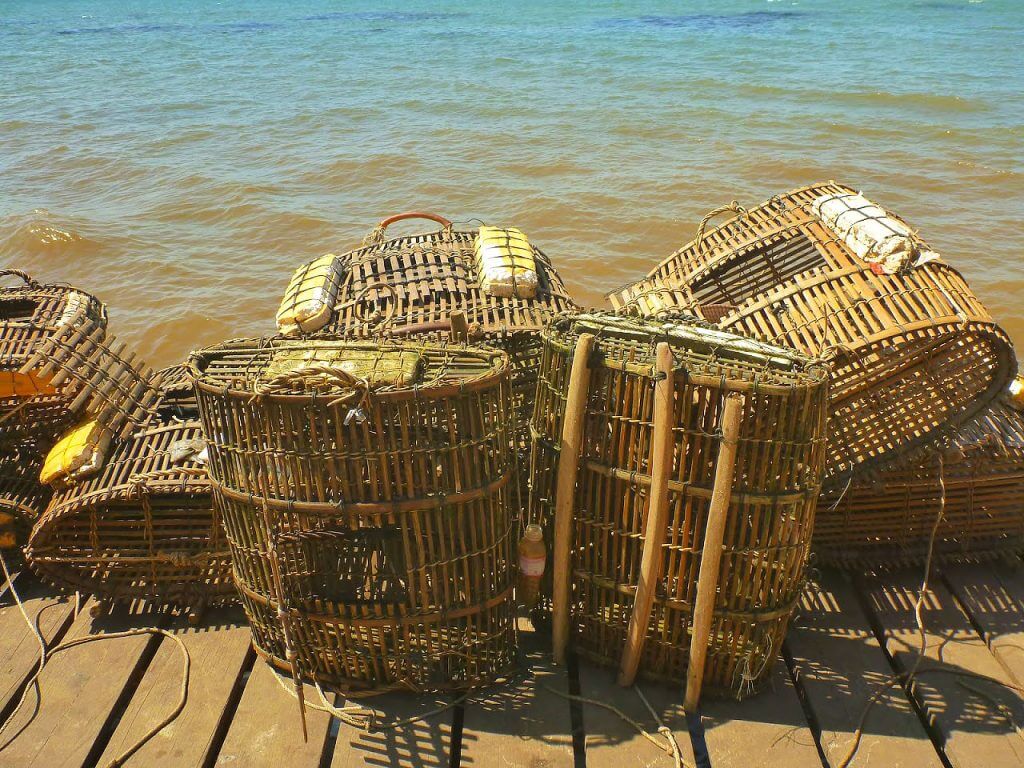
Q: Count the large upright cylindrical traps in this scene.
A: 2